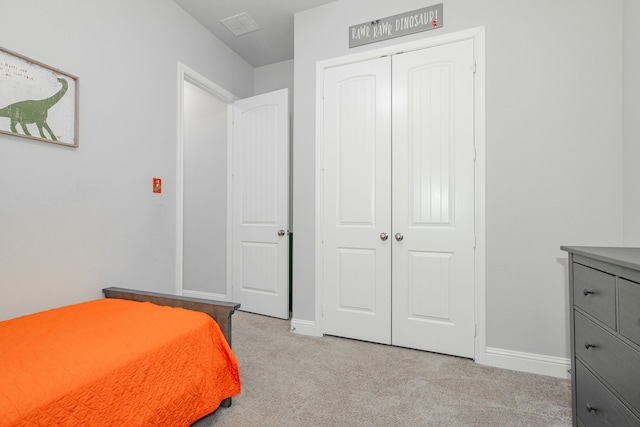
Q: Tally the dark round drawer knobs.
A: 3